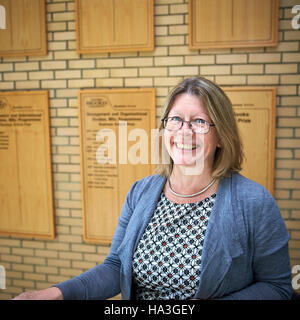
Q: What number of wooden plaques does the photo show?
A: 6